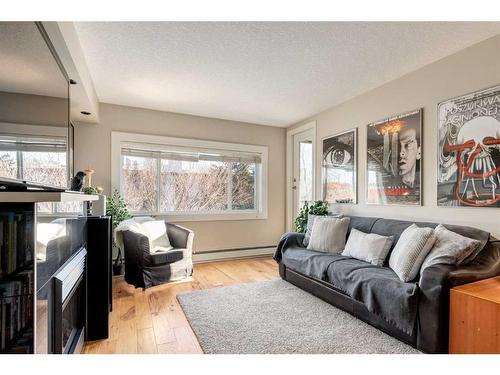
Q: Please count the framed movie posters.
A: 3